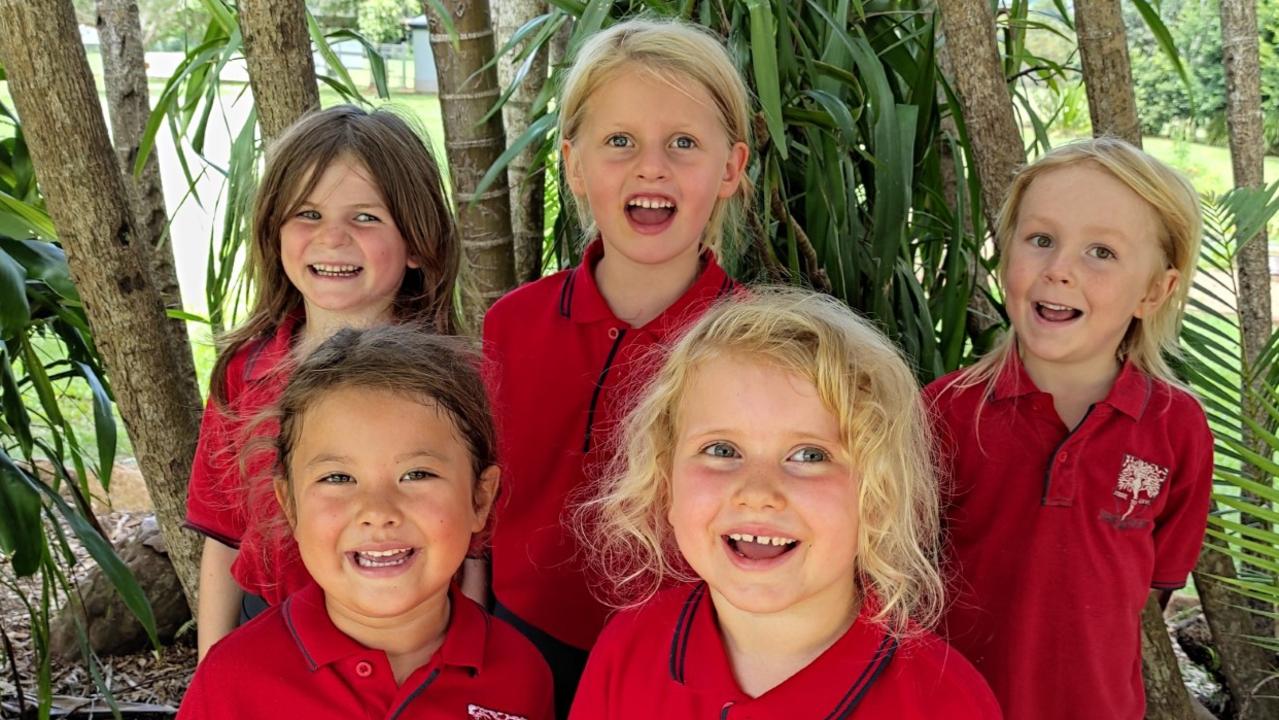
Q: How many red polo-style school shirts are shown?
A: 5